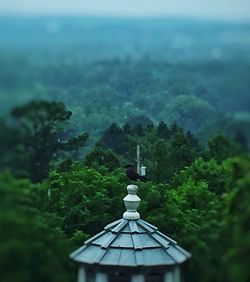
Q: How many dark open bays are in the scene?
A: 3